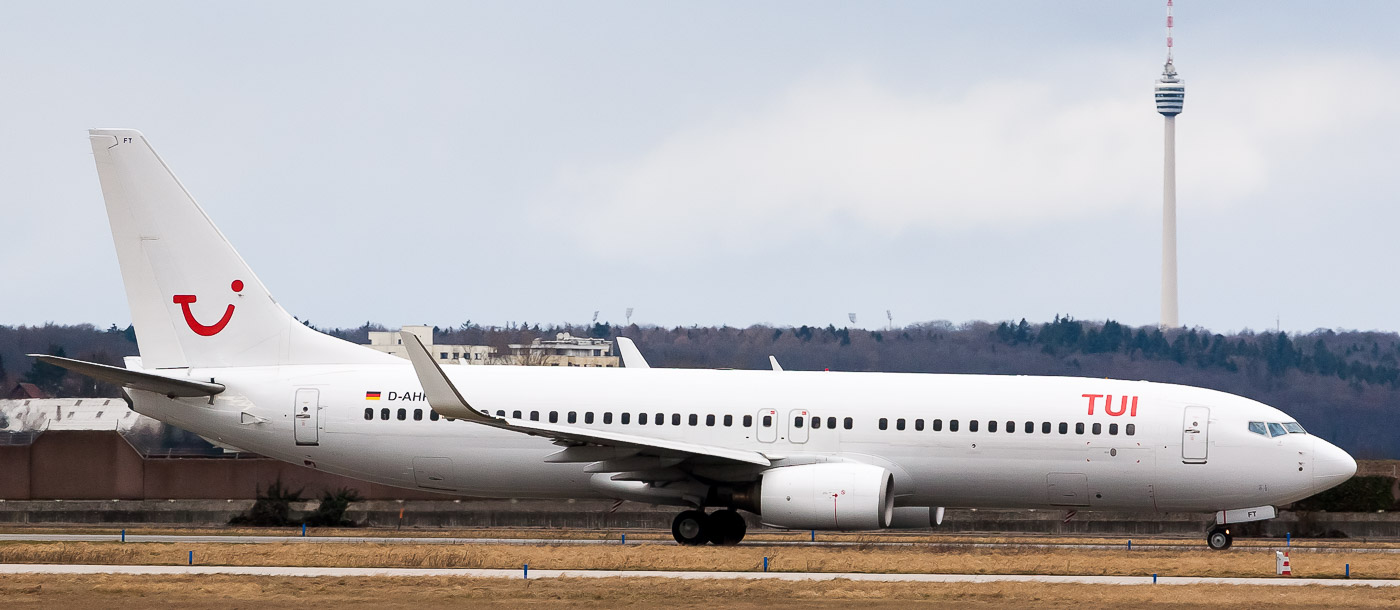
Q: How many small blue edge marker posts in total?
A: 11